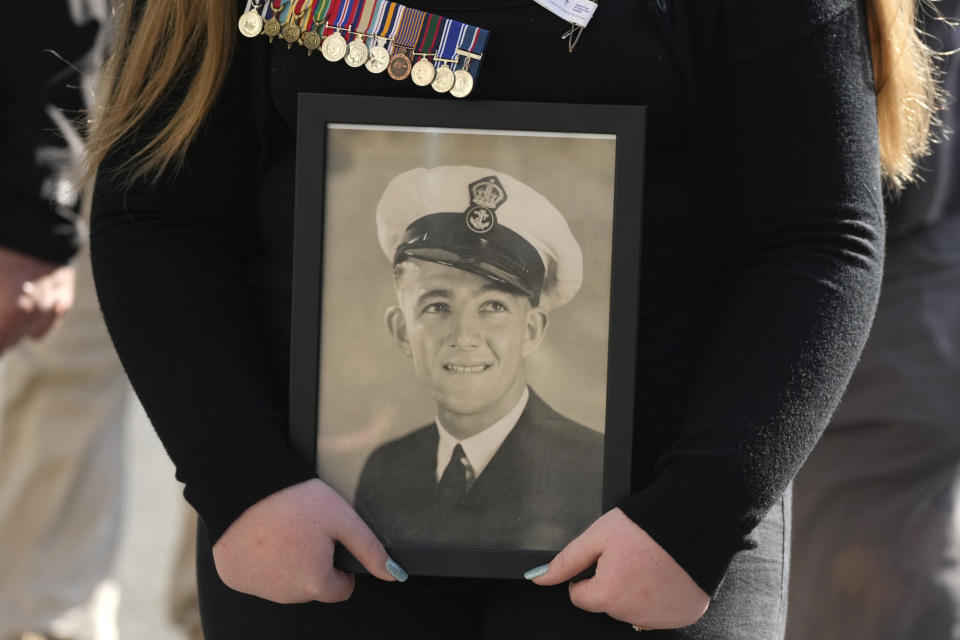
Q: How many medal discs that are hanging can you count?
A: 11